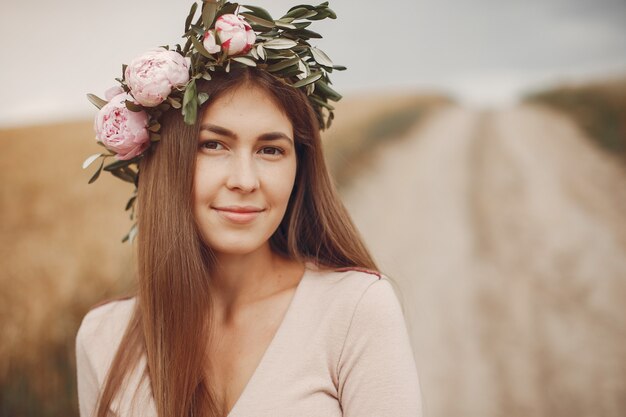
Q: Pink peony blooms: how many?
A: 3